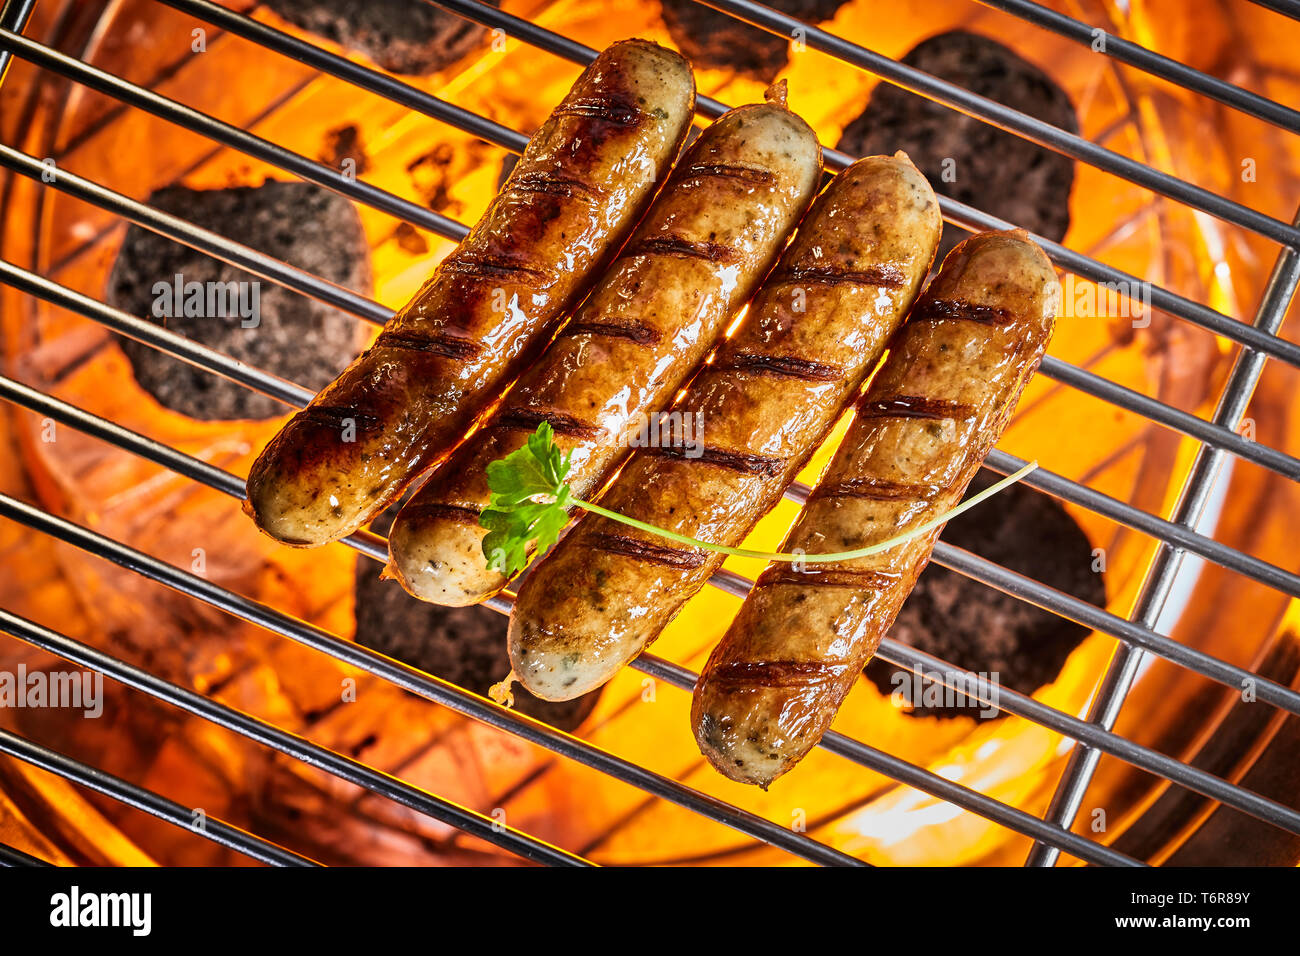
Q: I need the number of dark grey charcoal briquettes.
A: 6